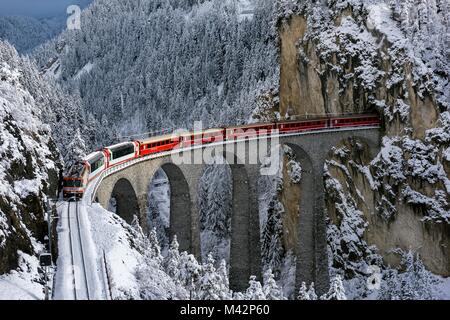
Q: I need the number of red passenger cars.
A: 5